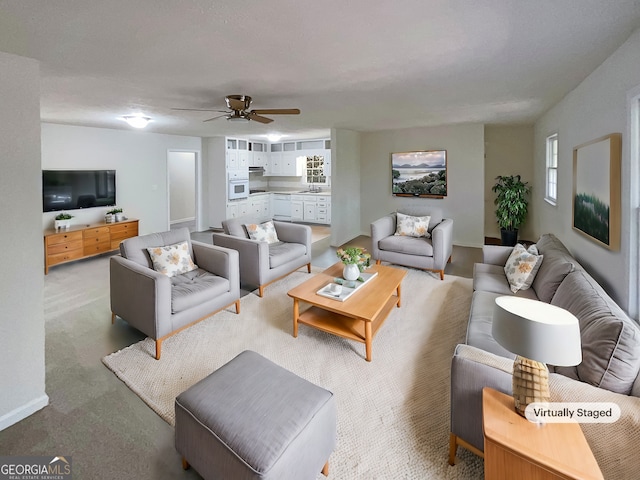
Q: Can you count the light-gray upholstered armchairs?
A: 3